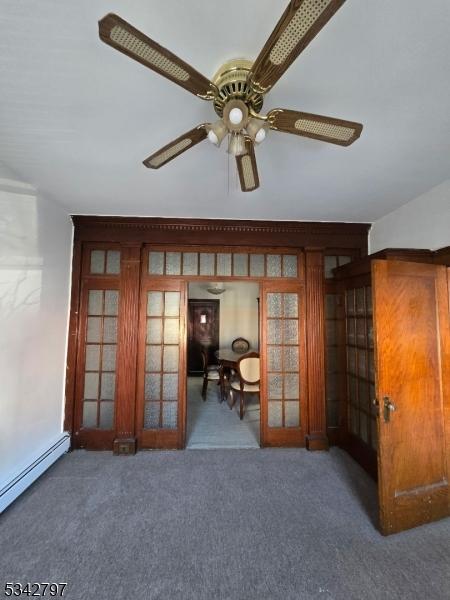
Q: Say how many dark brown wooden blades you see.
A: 5